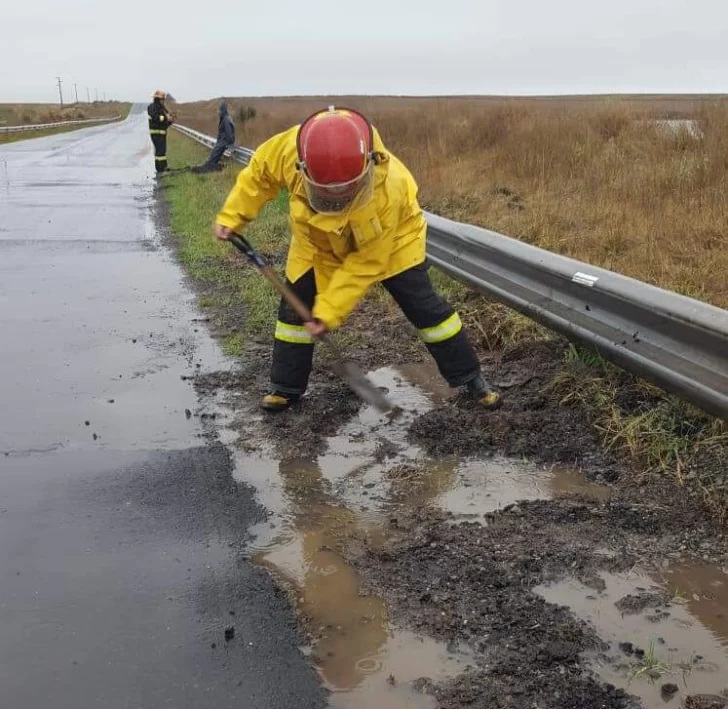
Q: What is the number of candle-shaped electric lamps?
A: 0